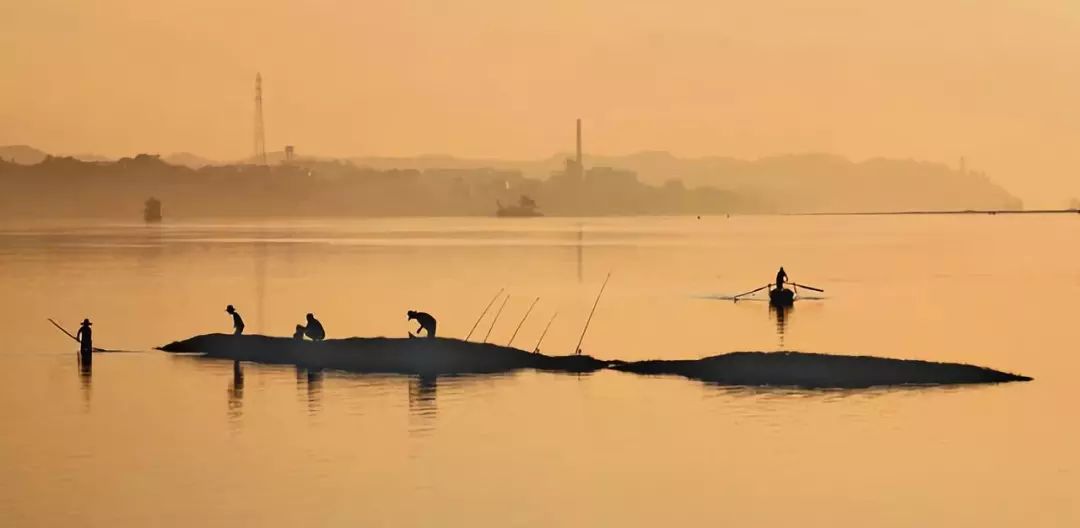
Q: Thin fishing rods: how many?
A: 5